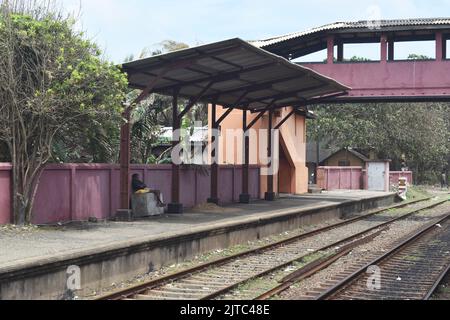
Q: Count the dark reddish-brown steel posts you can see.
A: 5